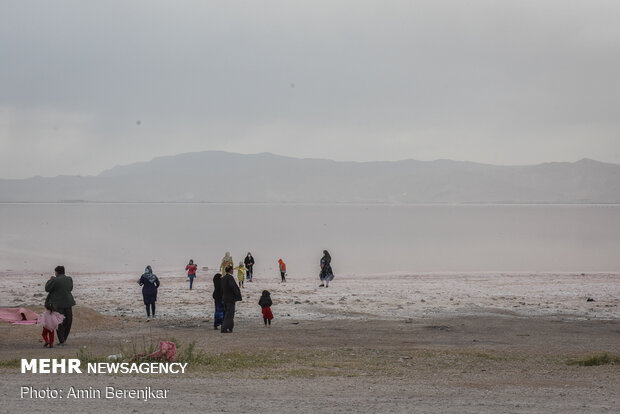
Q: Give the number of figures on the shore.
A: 12